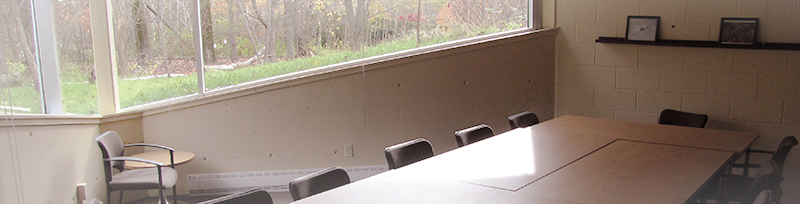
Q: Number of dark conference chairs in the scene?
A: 8